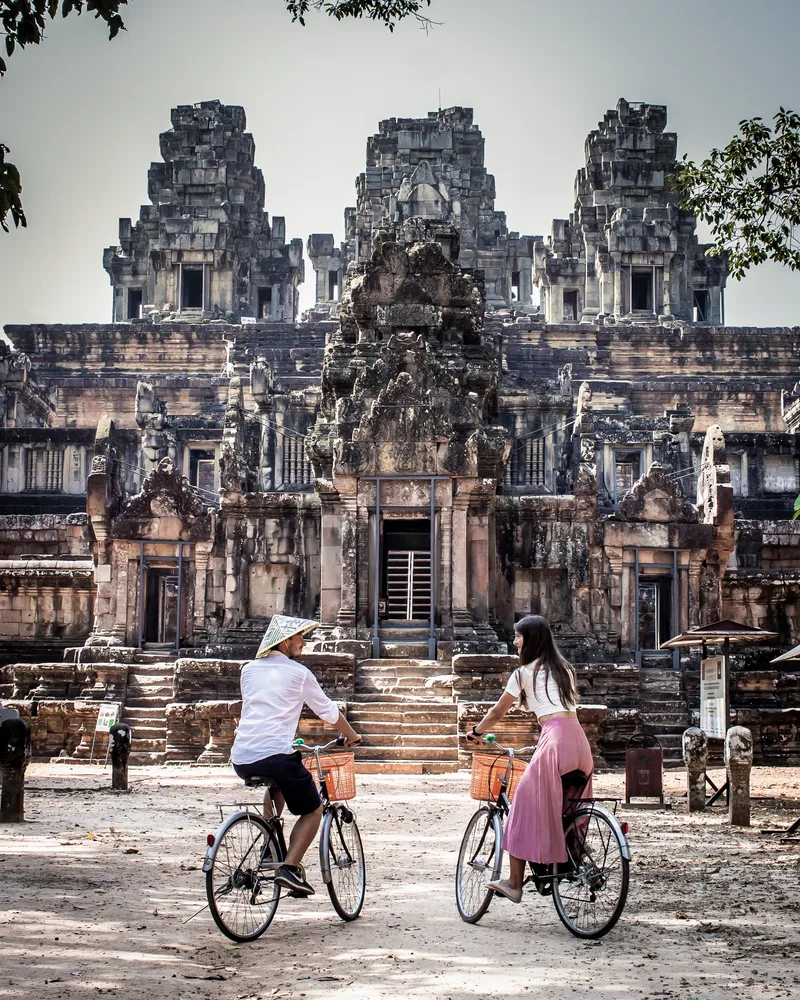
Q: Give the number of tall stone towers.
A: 3